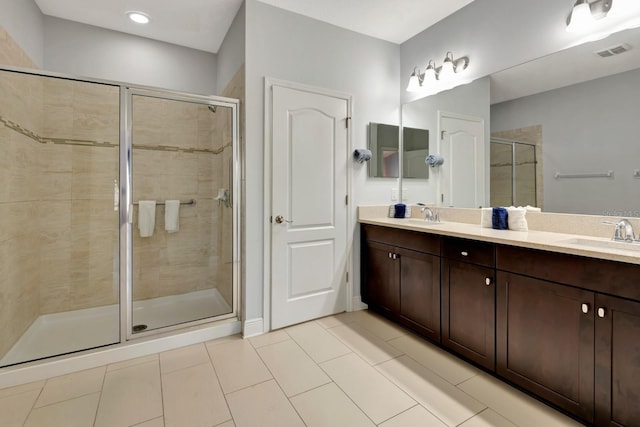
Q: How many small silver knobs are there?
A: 6